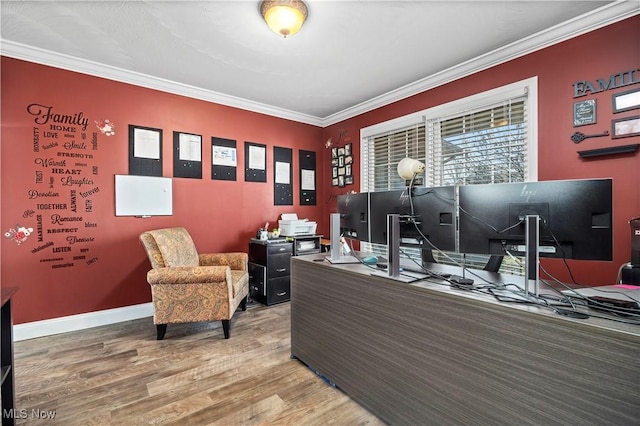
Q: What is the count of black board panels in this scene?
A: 6